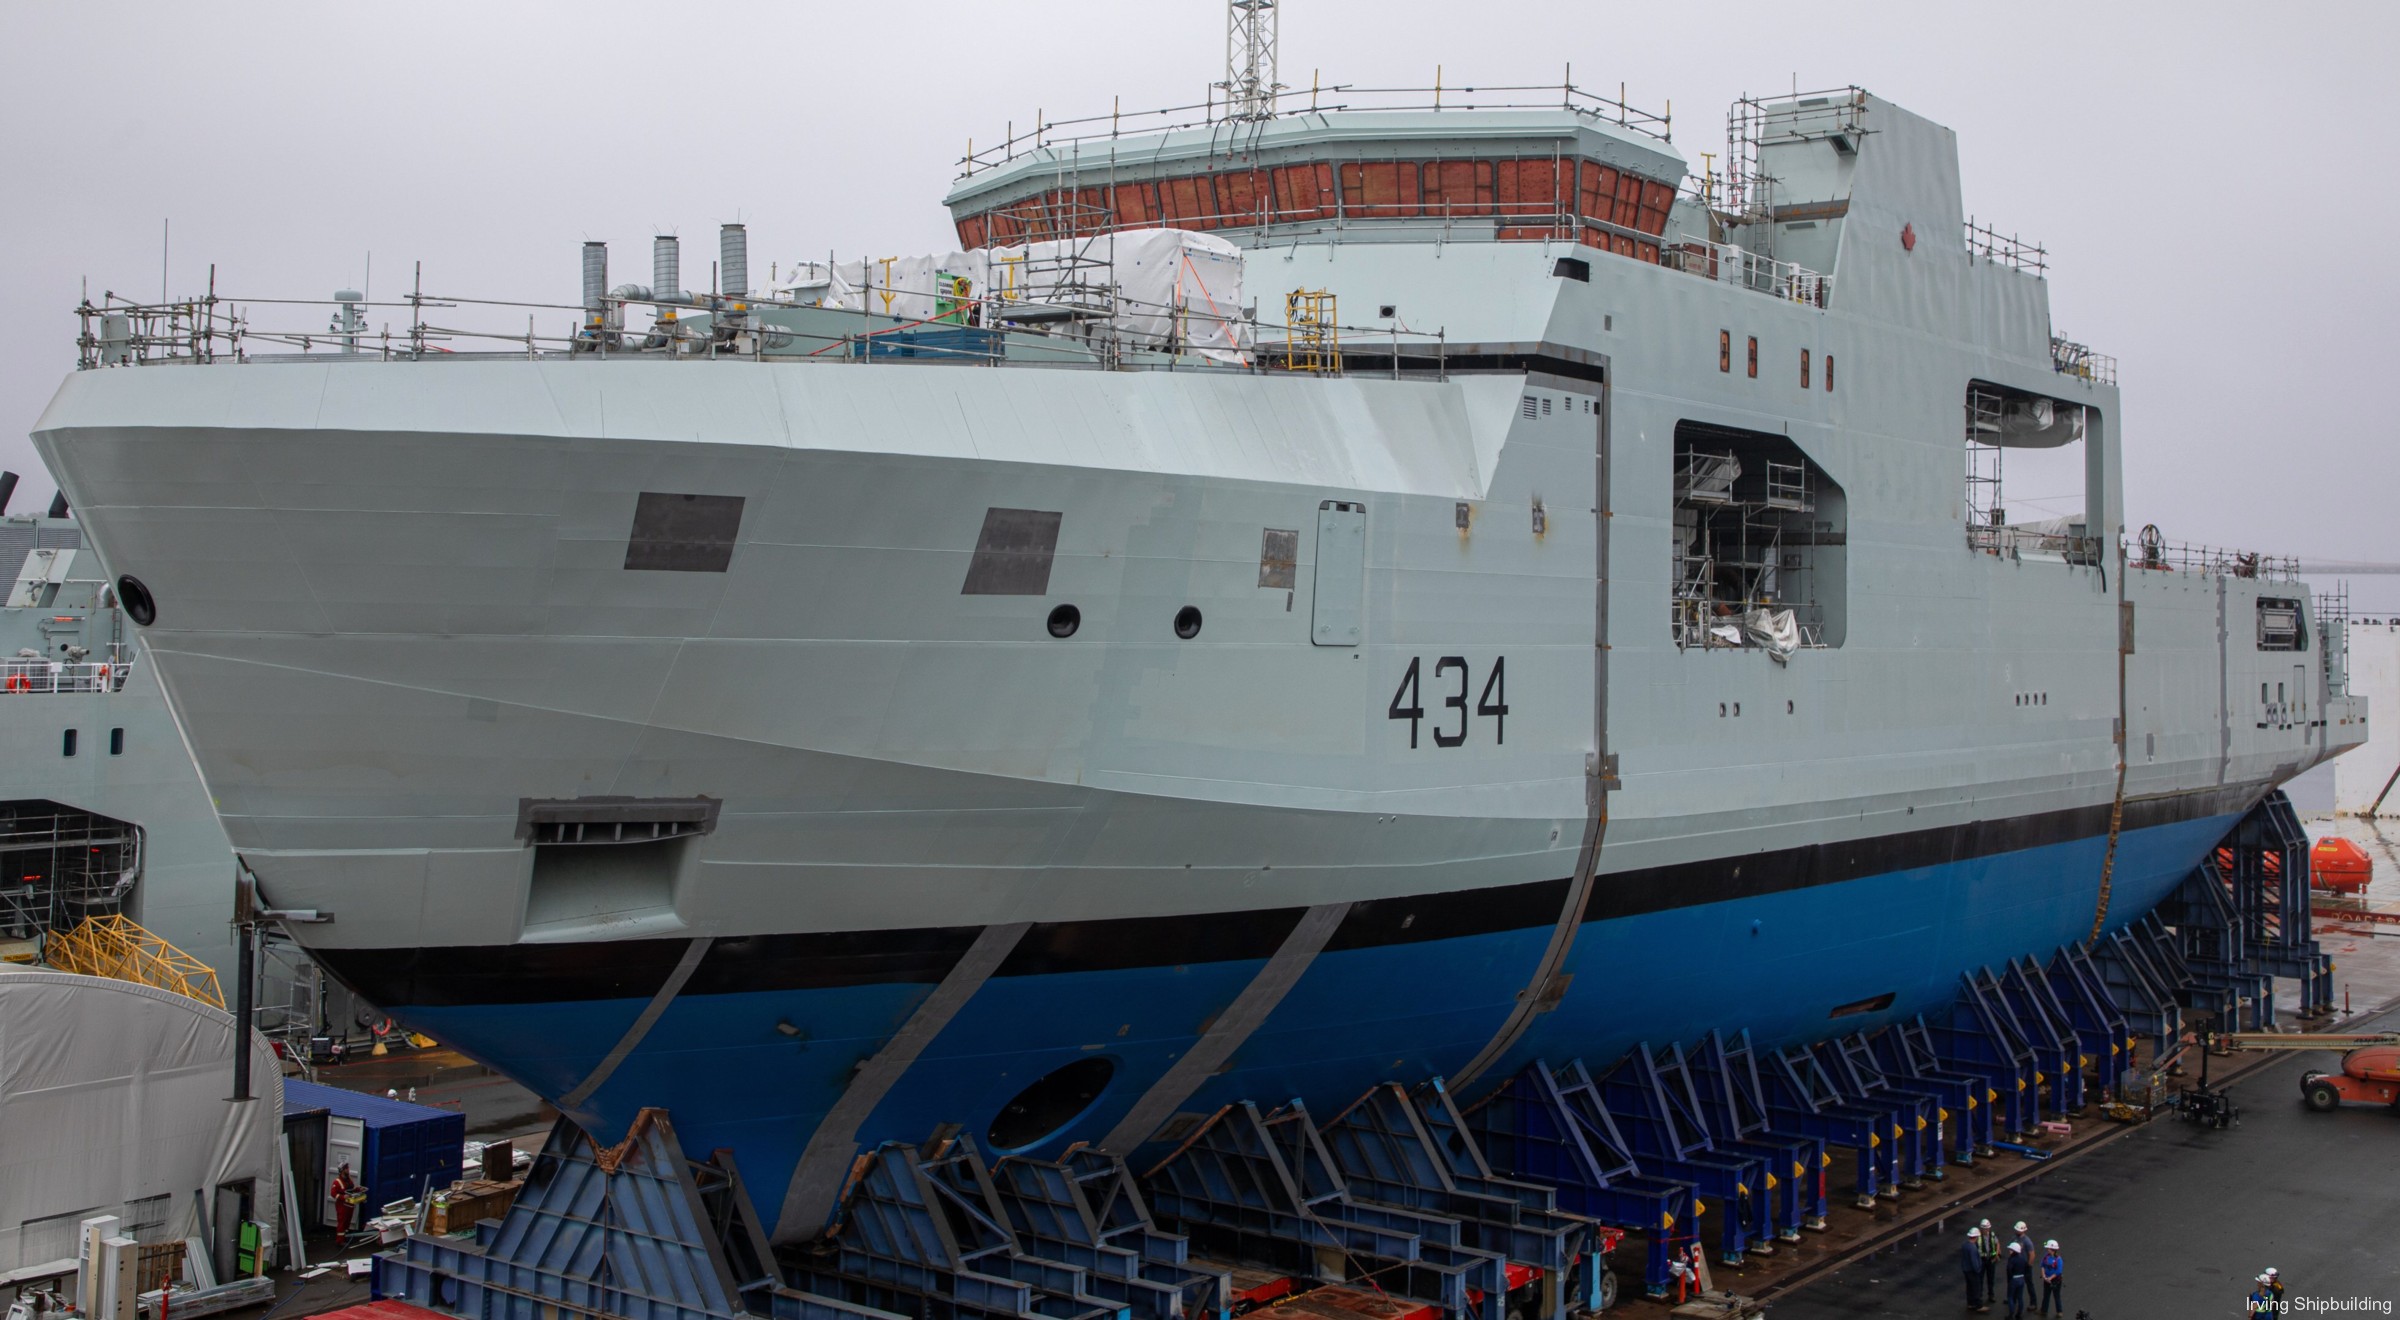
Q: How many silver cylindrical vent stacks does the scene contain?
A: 3